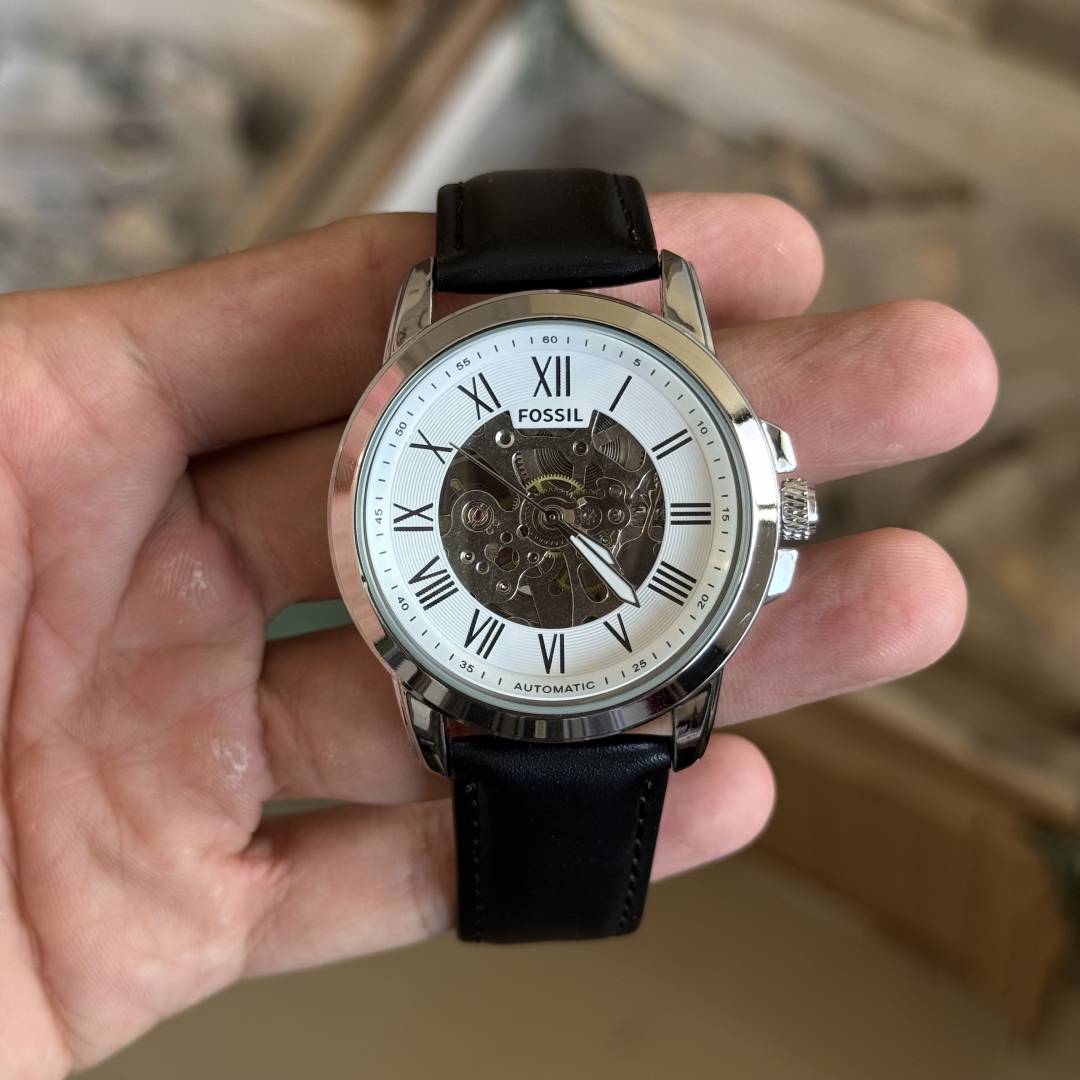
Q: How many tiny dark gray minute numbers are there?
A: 11